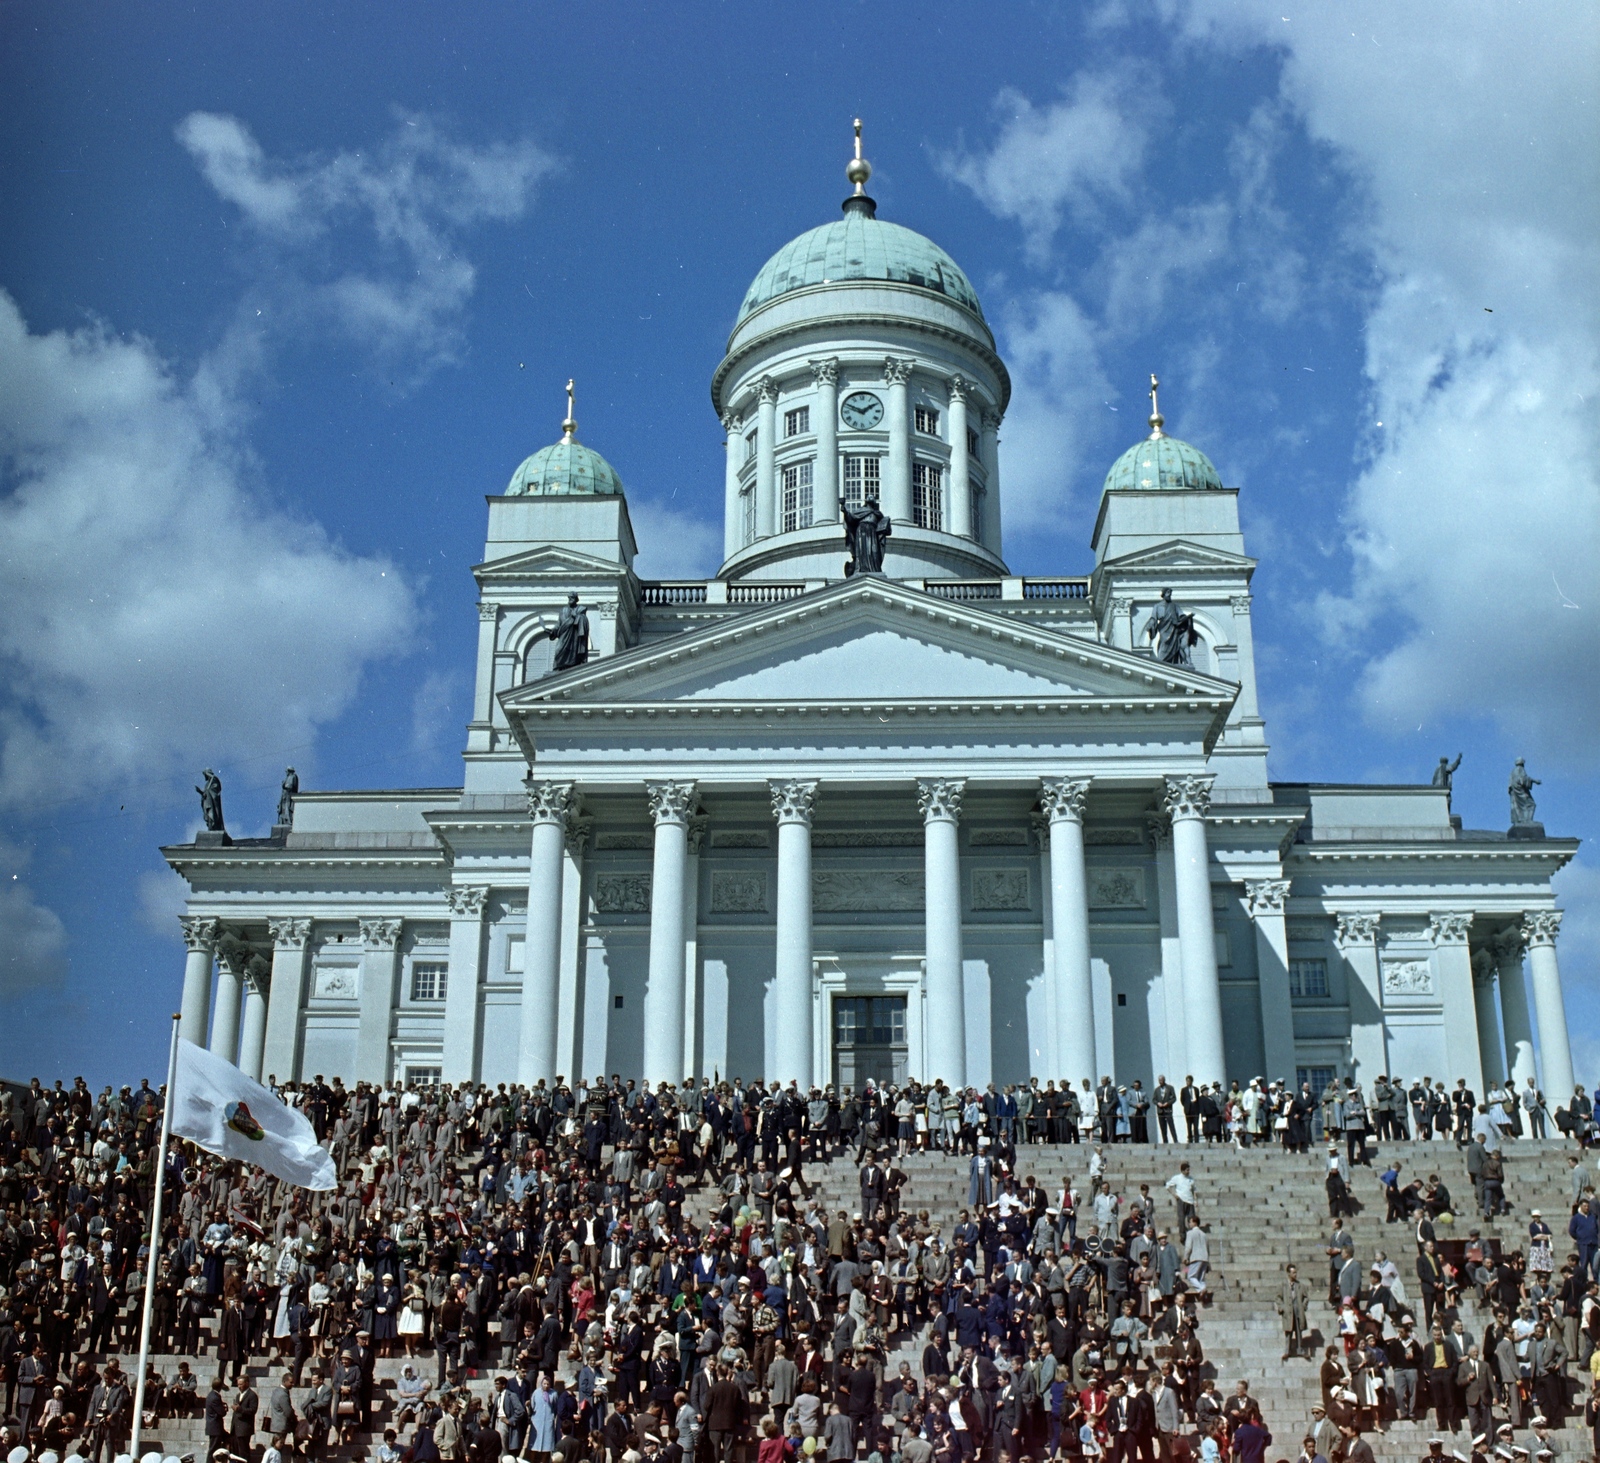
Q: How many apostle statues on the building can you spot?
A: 7